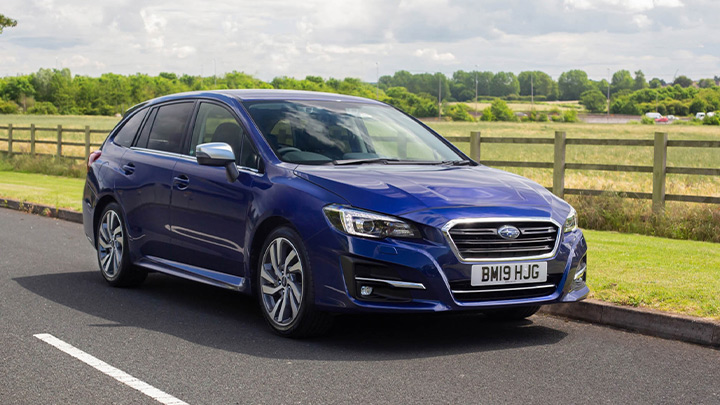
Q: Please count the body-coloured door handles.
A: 2